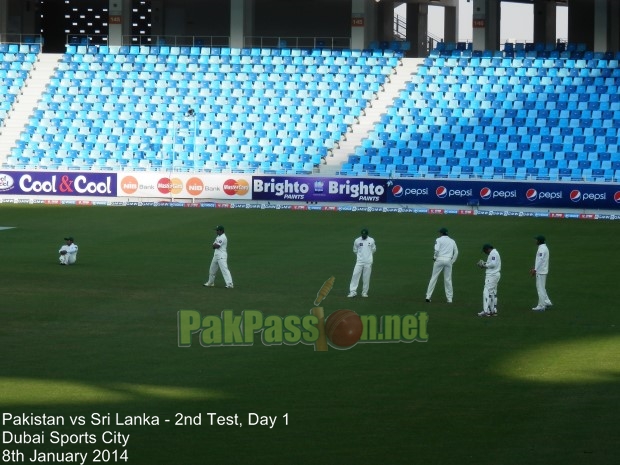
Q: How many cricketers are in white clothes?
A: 6